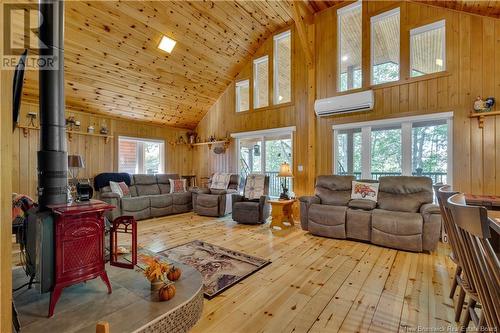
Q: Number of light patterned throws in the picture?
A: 2